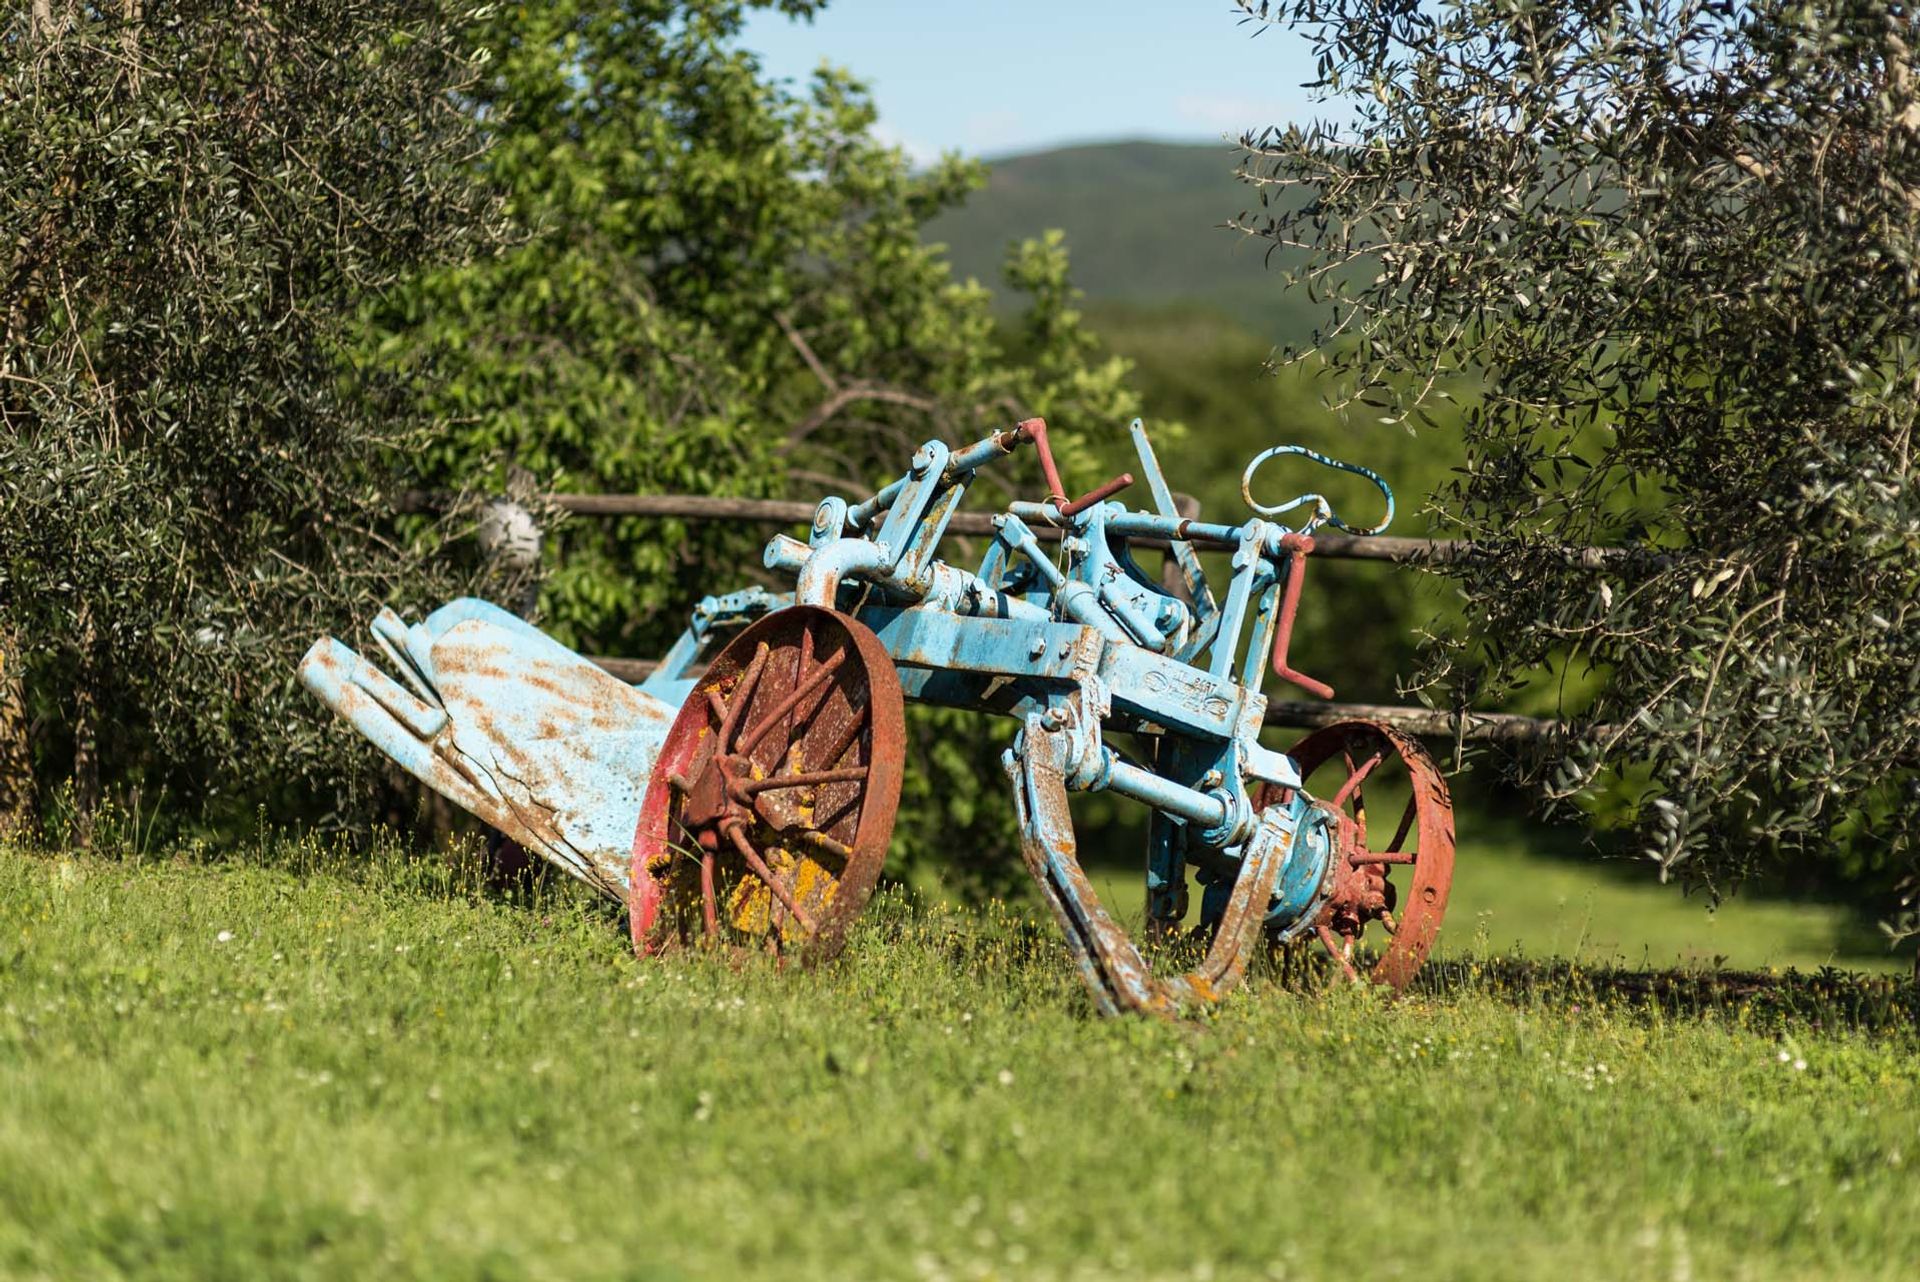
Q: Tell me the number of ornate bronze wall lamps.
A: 0